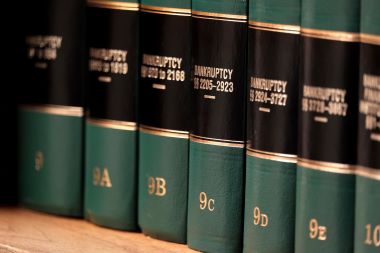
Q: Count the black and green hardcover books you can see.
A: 7